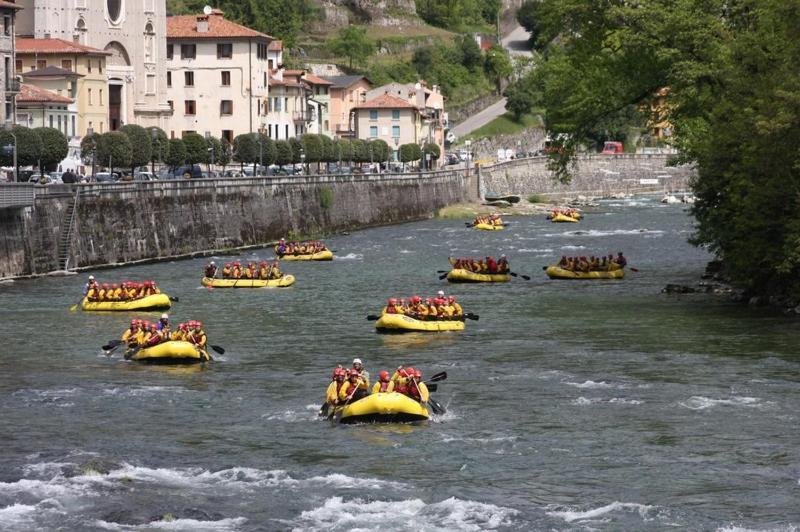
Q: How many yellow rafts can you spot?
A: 10